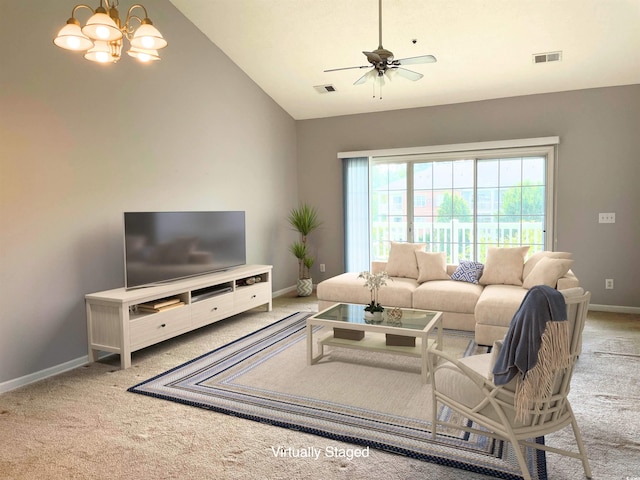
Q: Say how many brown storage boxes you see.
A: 2